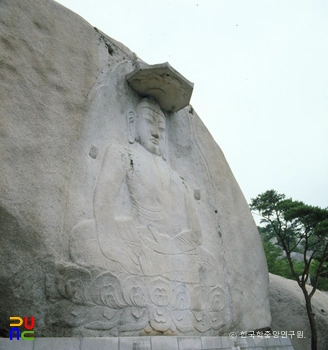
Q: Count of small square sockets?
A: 2